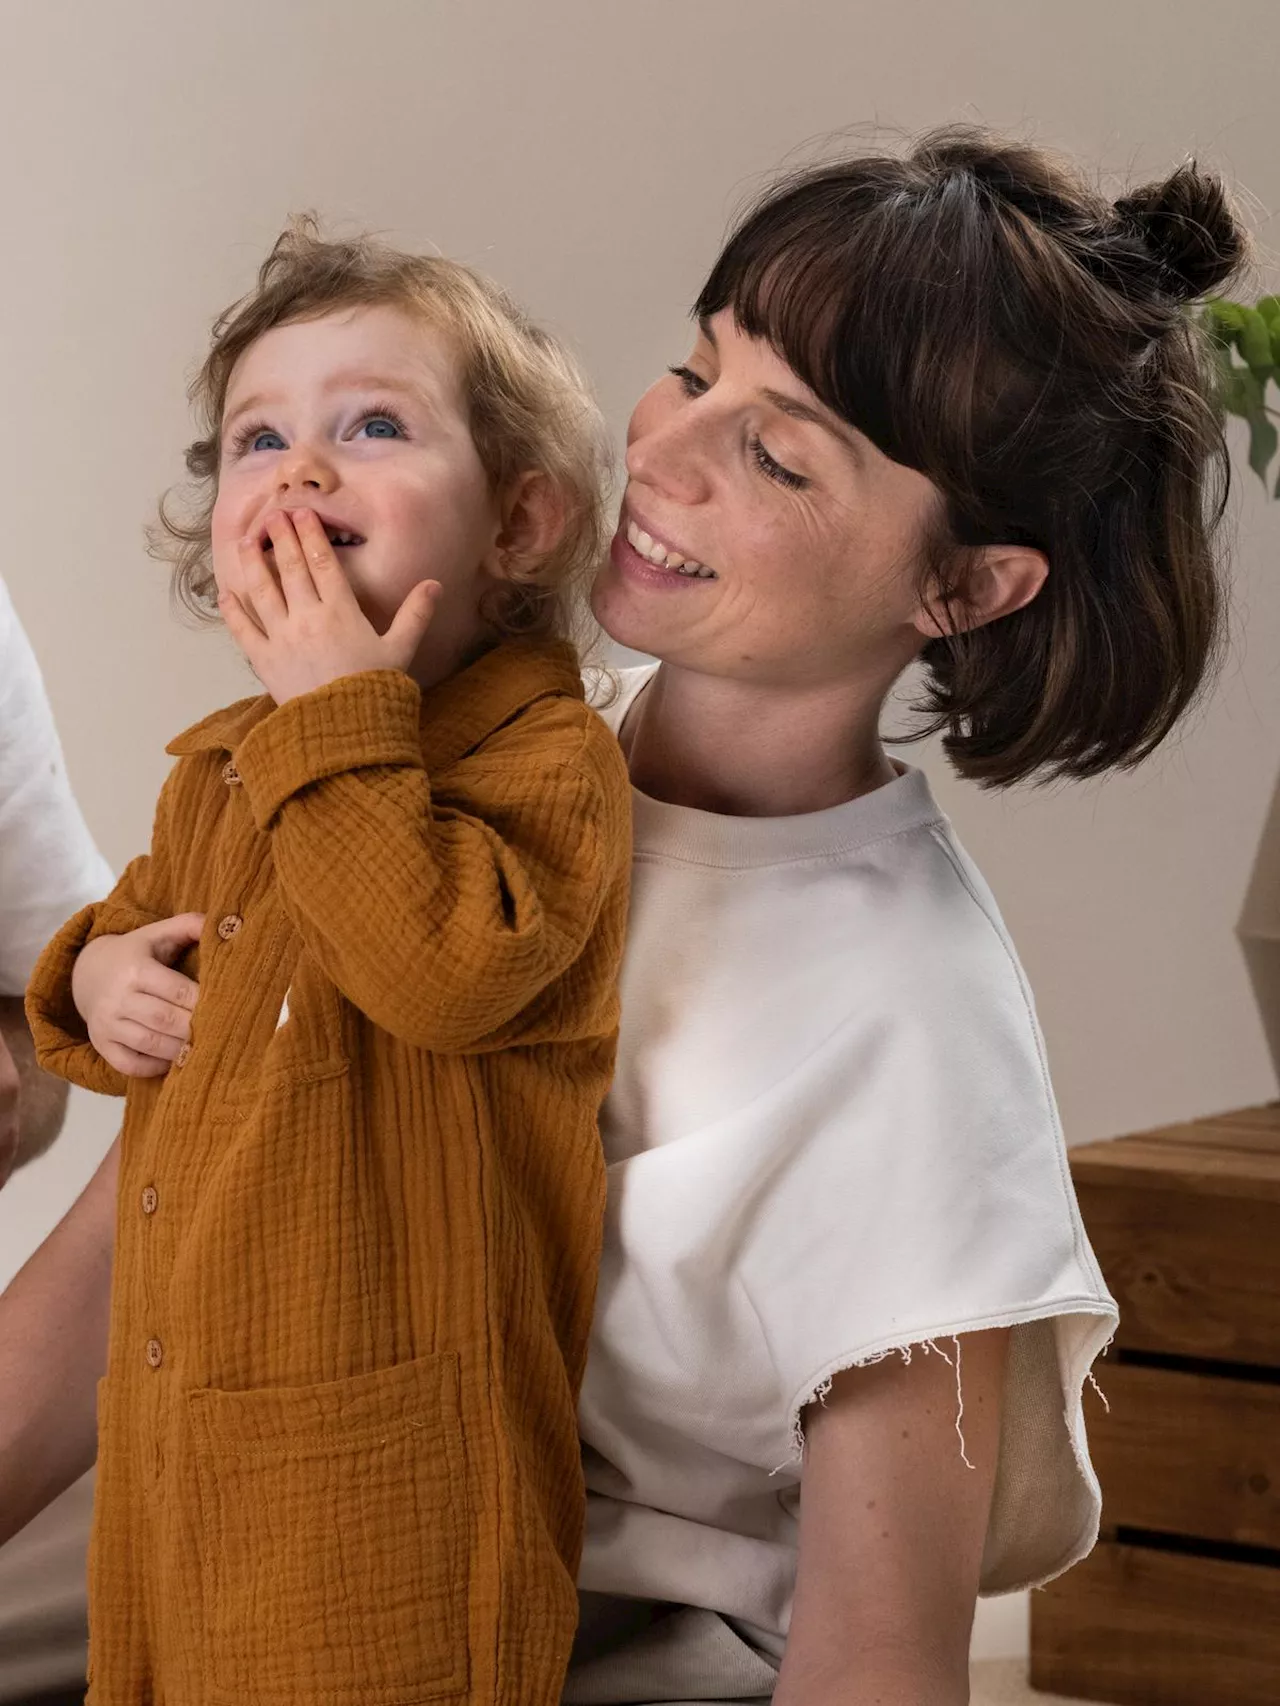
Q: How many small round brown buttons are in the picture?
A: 5